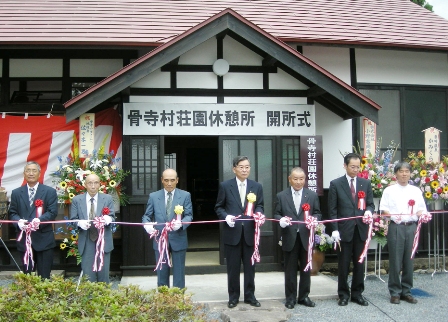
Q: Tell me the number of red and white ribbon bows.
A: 7